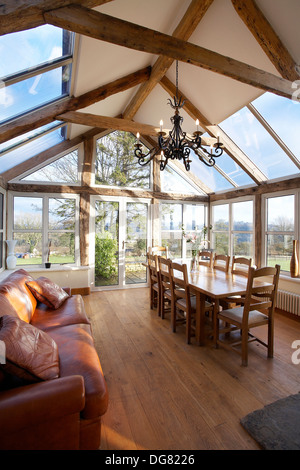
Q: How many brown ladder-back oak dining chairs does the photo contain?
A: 8